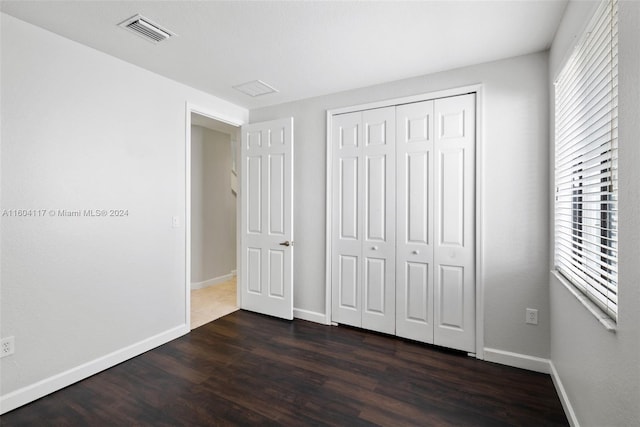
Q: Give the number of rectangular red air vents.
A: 0